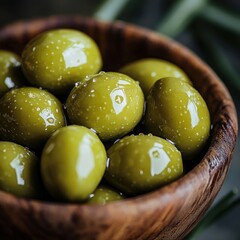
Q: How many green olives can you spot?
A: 10